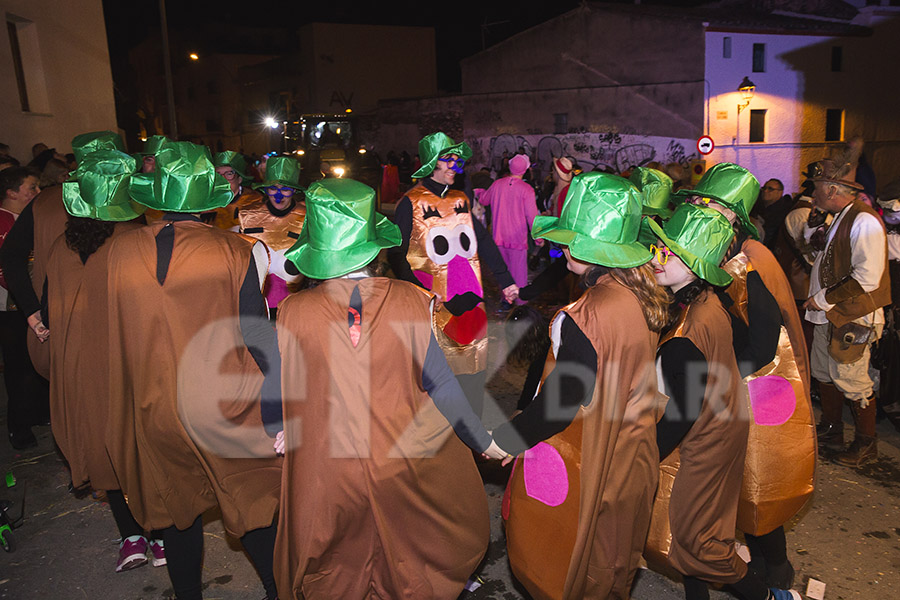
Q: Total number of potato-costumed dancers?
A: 12